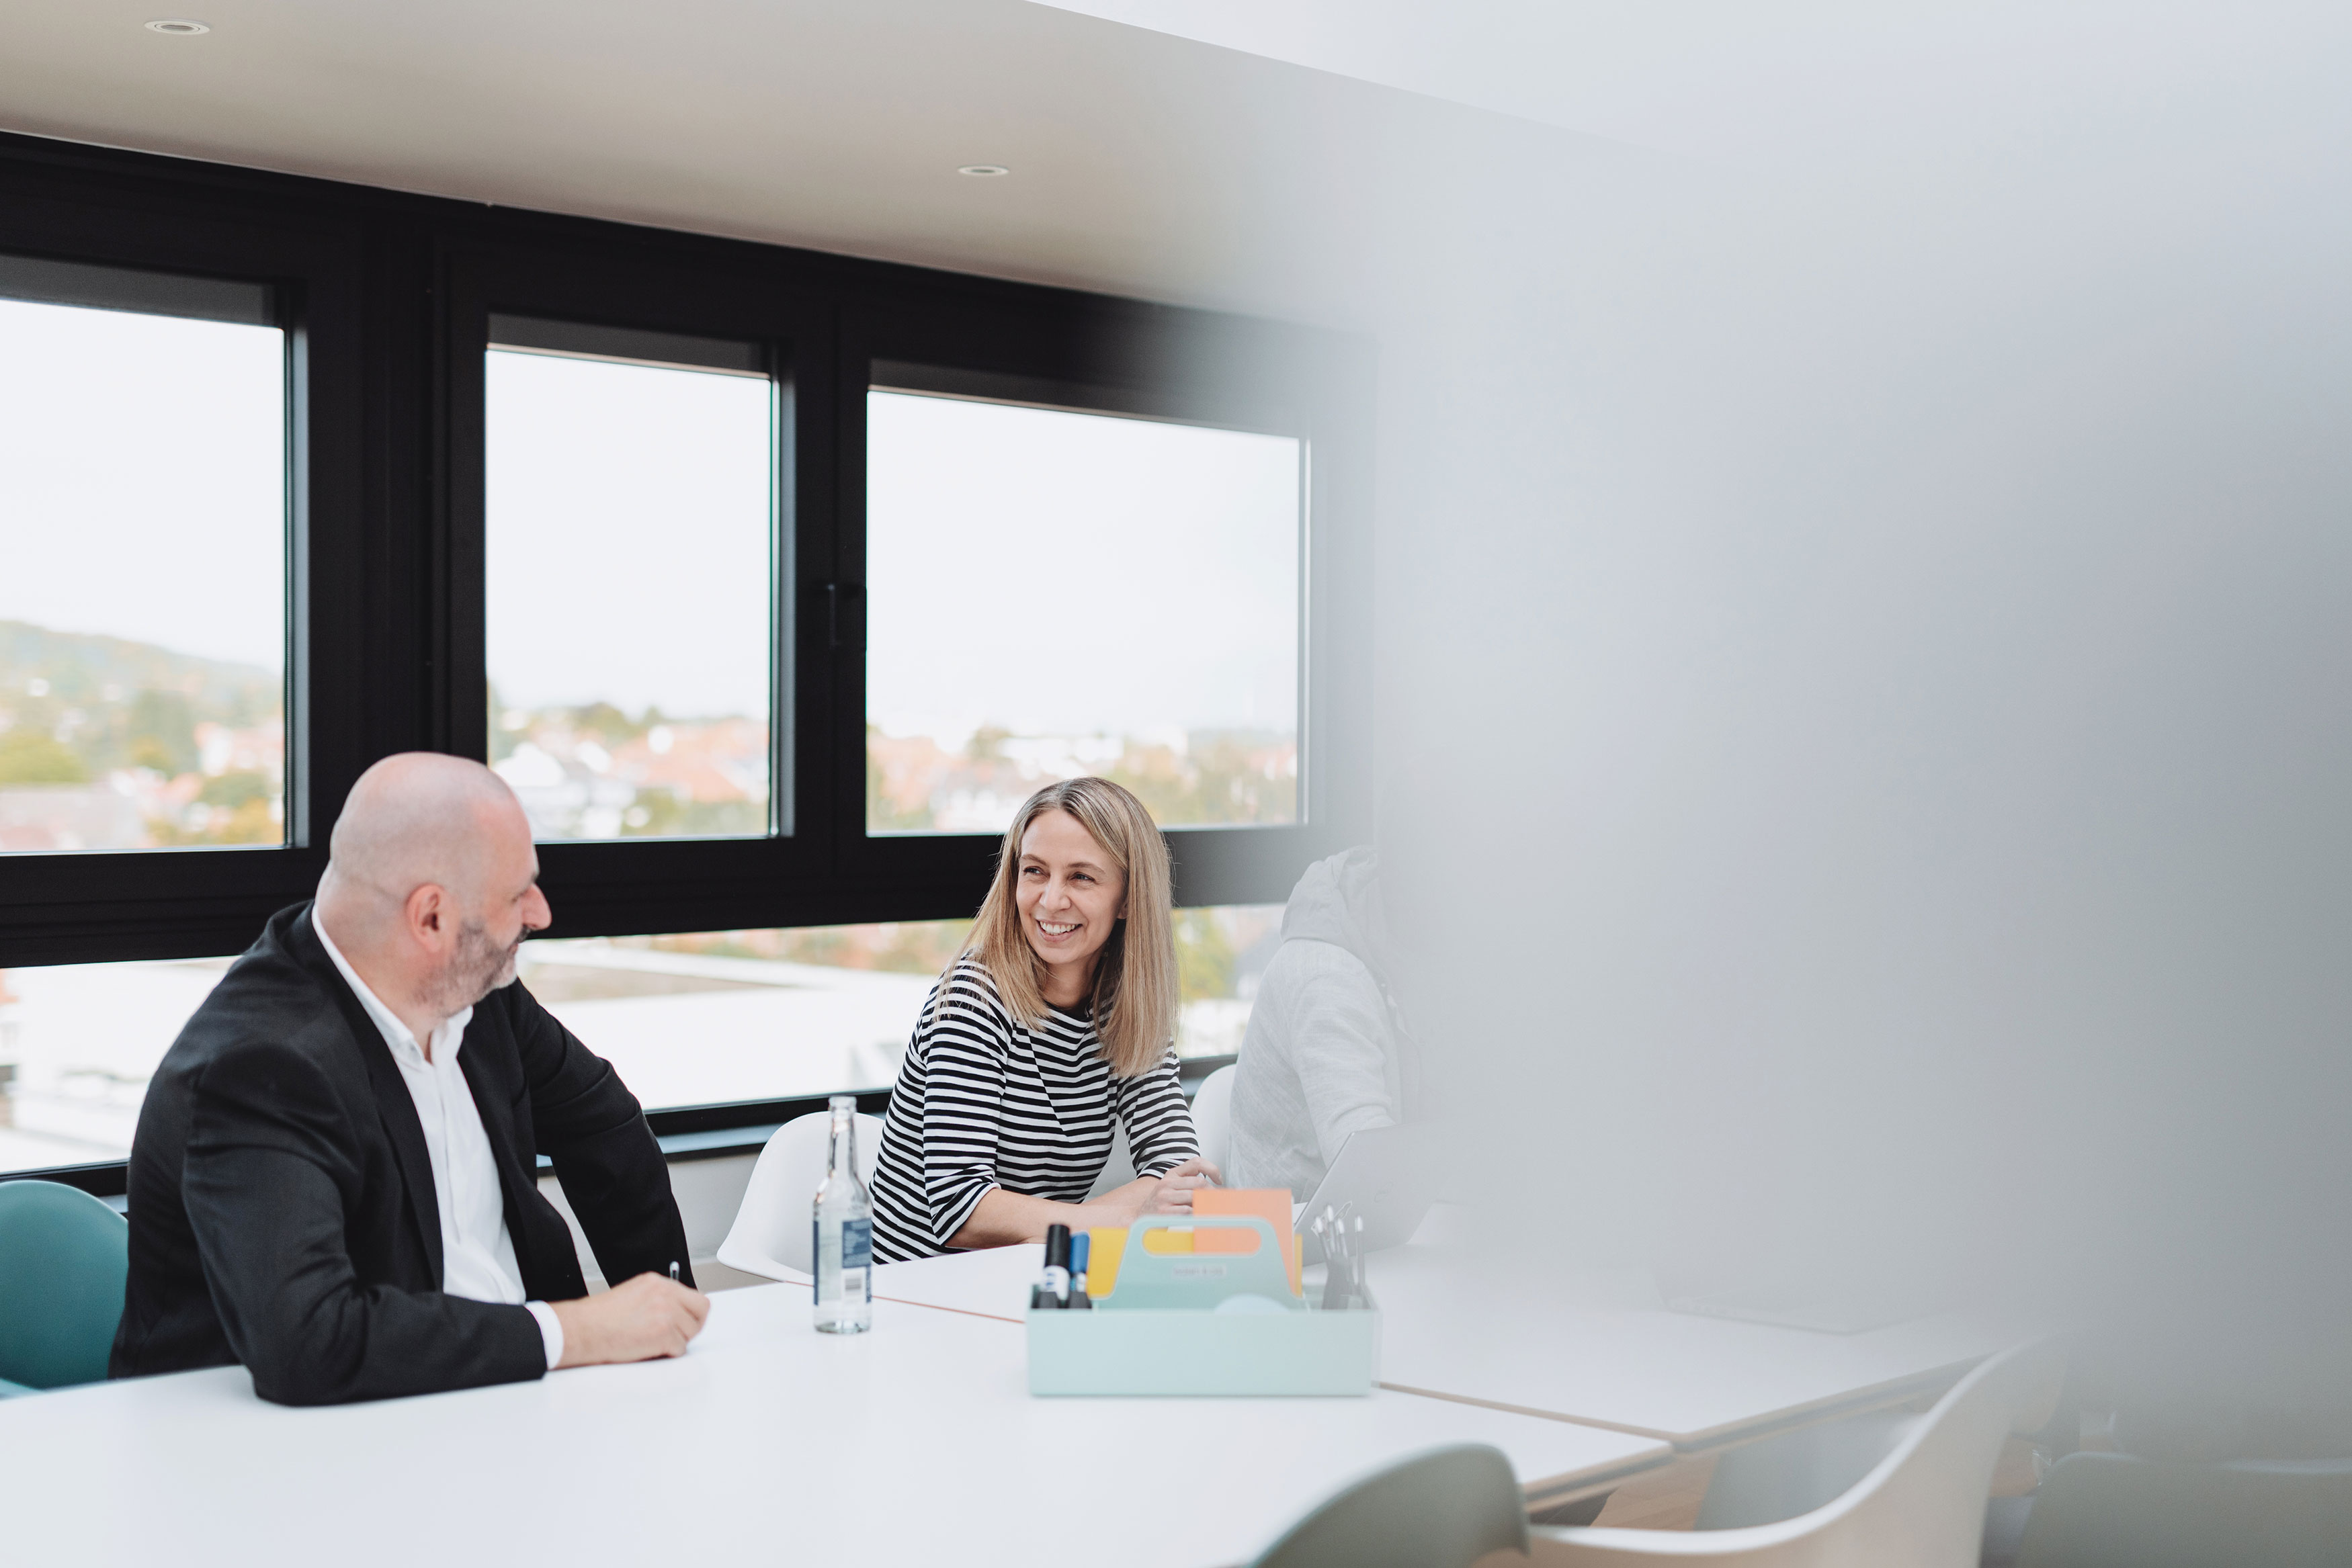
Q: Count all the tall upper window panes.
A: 3